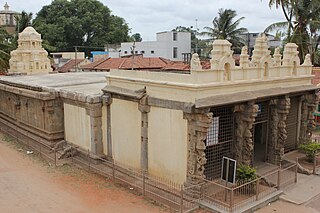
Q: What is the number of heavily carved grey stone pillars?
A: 4